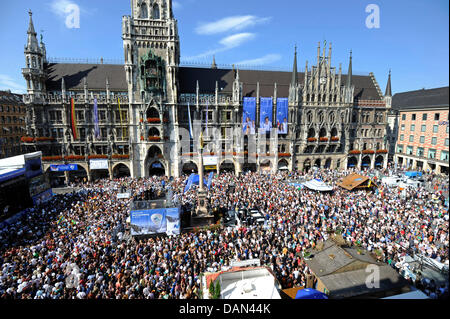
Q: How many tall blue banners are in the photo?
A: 3